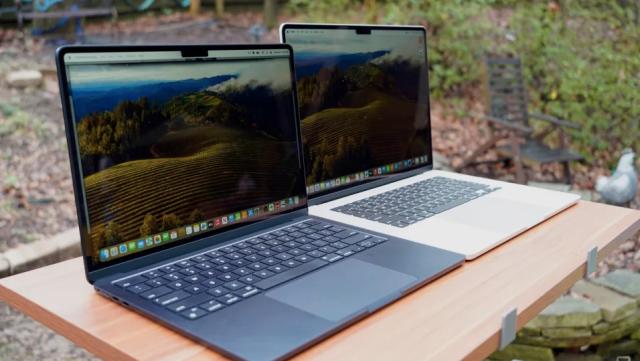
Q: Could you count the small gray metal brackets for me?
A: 2